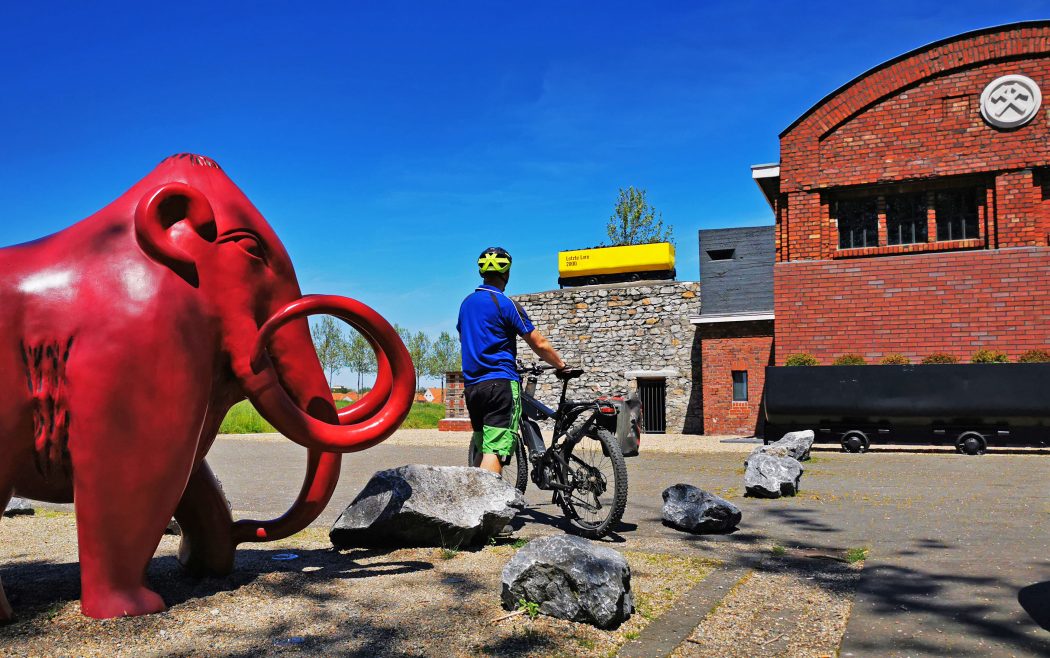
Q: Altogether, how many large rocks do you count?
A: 5